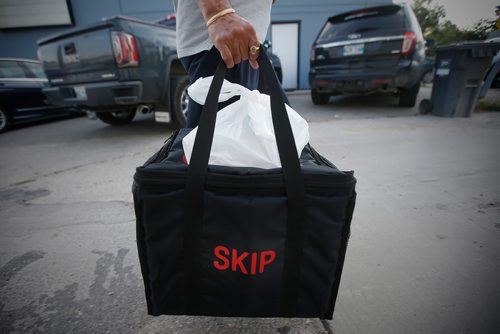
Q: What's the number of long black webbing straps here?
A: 2